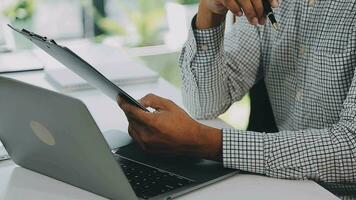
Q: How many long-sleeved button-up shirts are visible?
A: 1